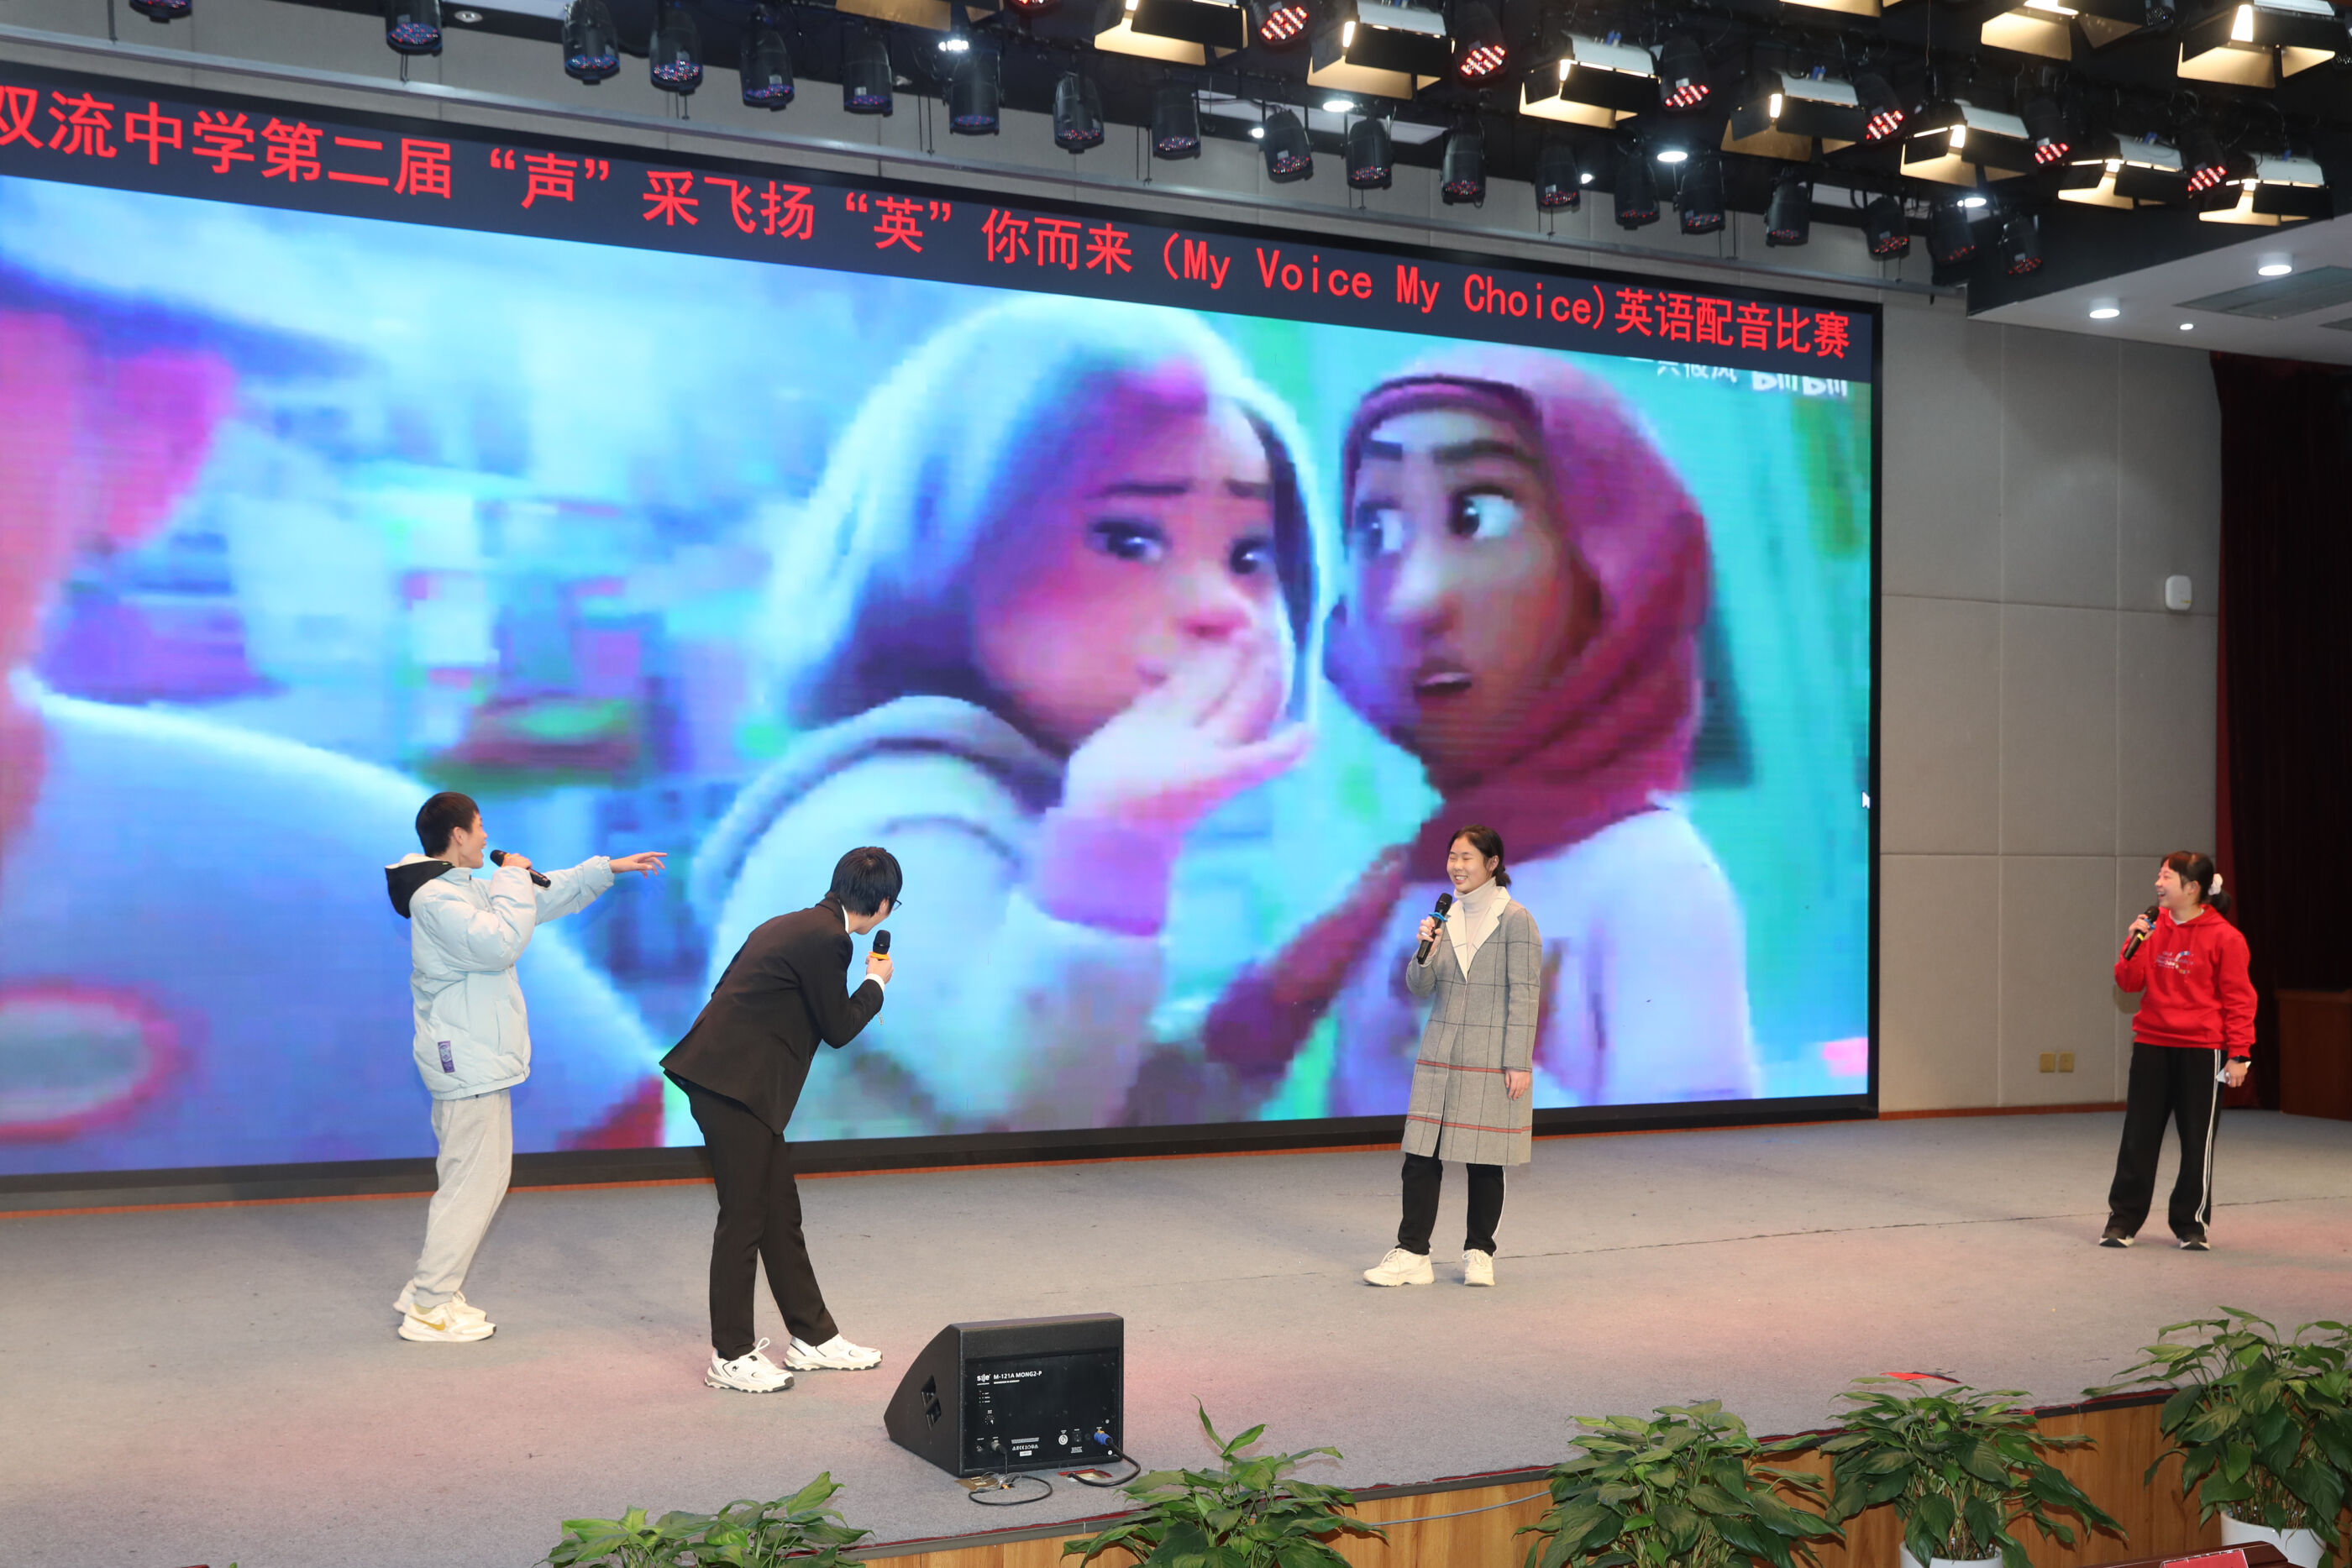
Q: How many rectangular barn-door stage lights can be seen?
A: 11